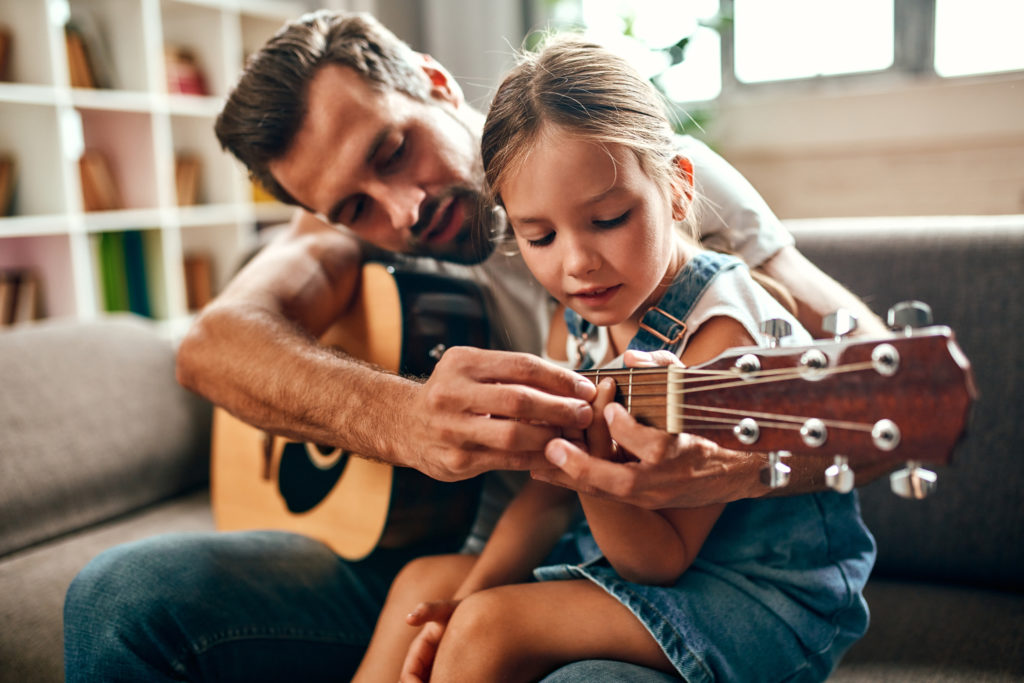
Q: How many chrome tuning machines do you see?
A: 6